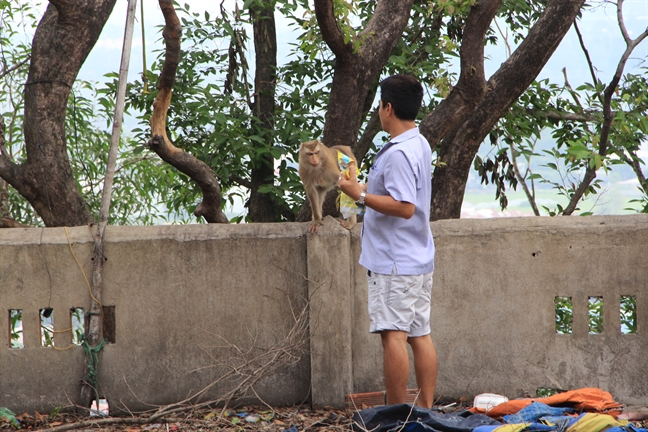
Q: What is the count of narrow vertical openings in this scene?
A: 7